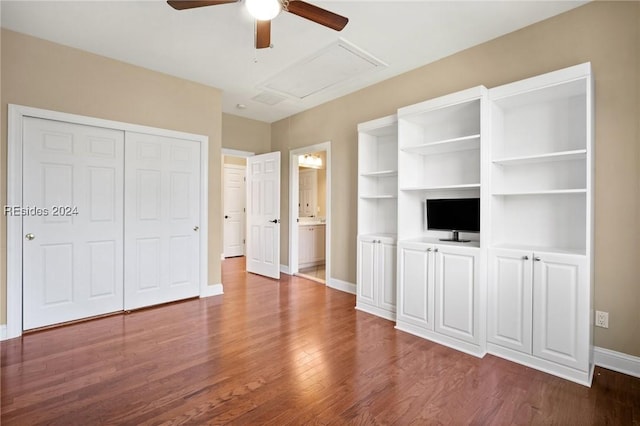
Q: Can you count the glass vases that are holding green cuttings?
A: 0